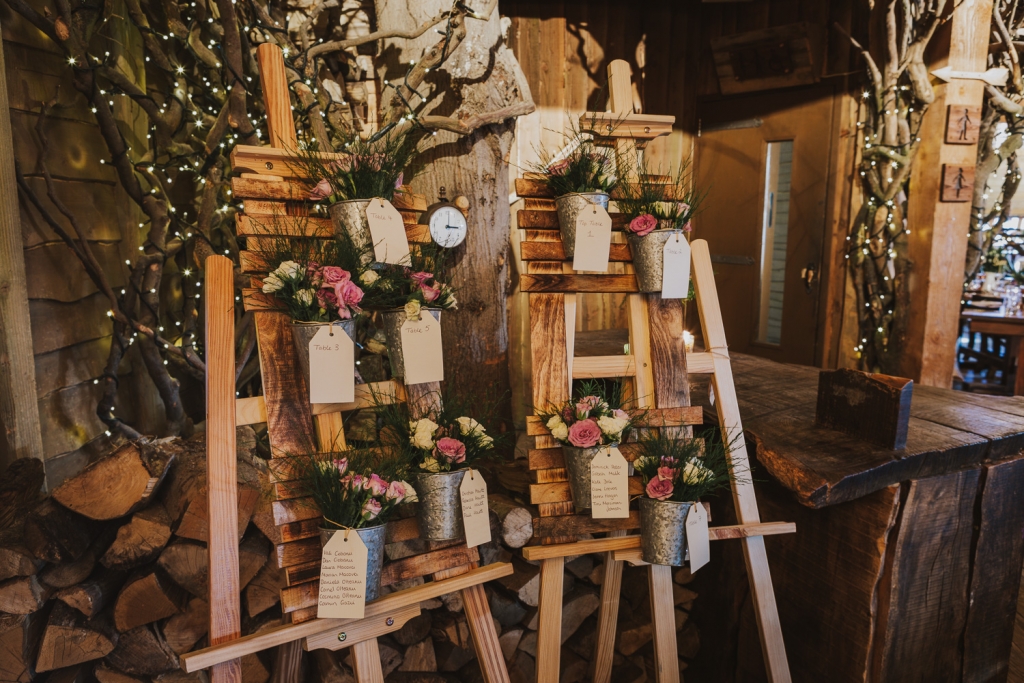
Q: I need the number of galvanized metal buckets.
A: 9